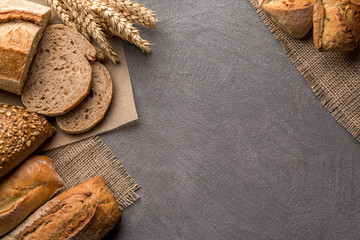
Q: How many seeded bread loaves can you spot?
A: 1